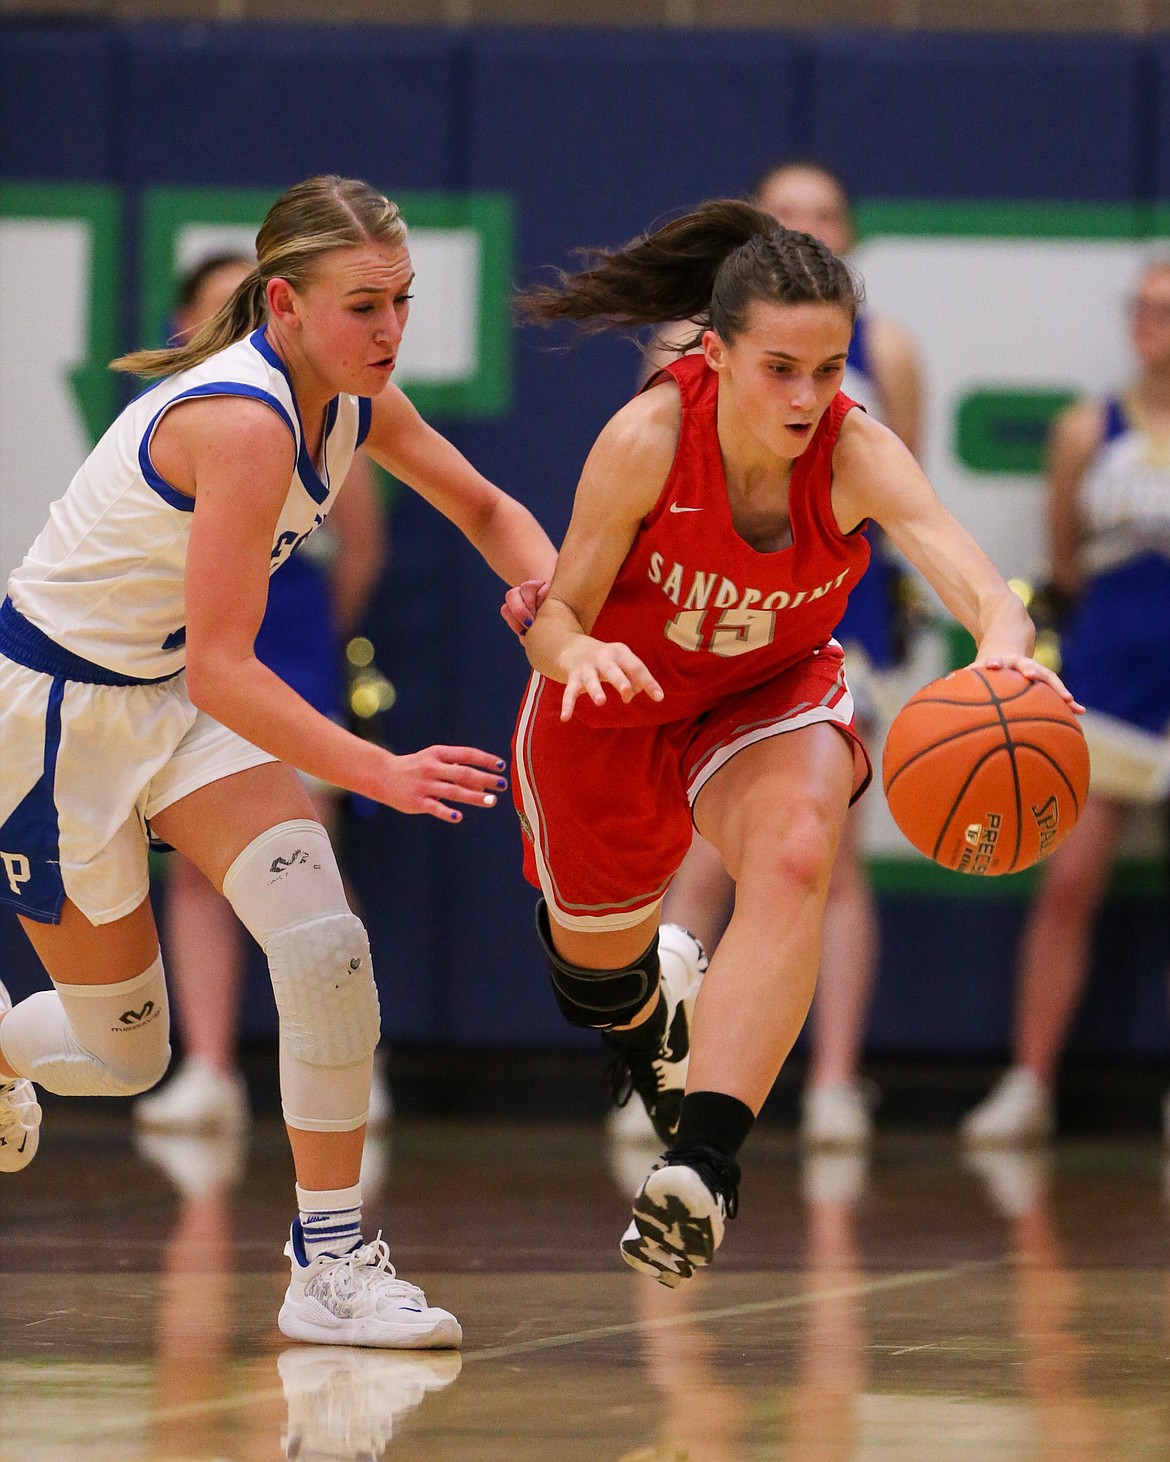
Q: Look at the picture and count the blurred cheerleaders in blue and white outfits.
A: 3